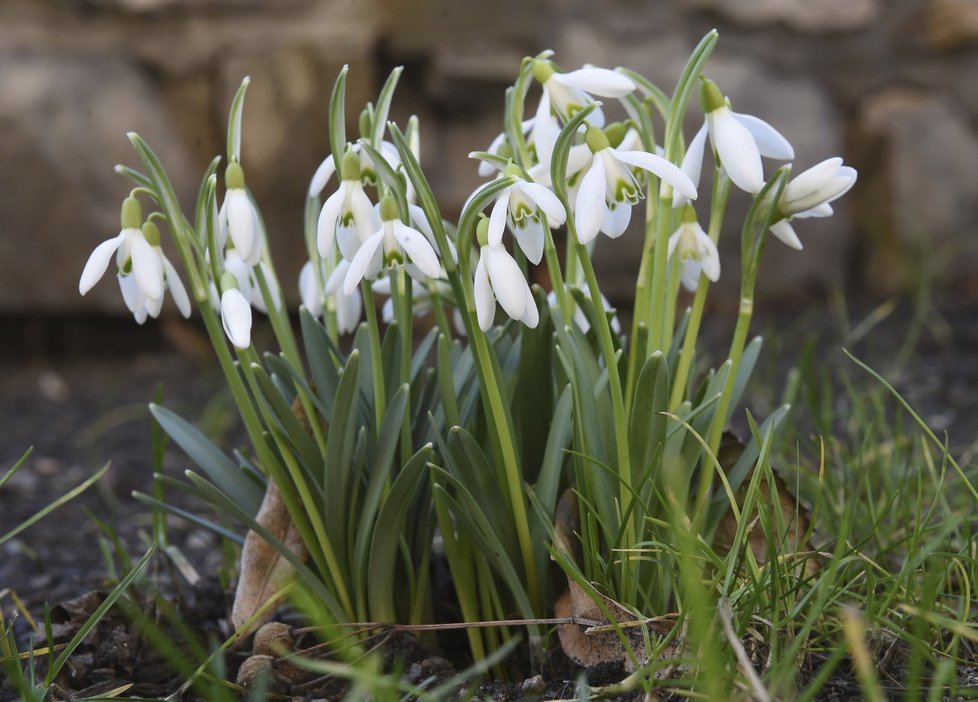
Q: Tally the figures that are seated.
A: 0